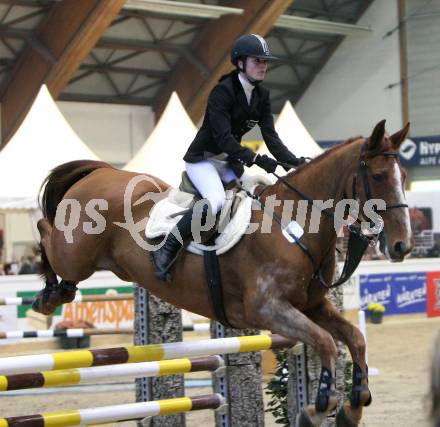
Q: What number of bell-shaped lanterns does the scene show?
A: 0